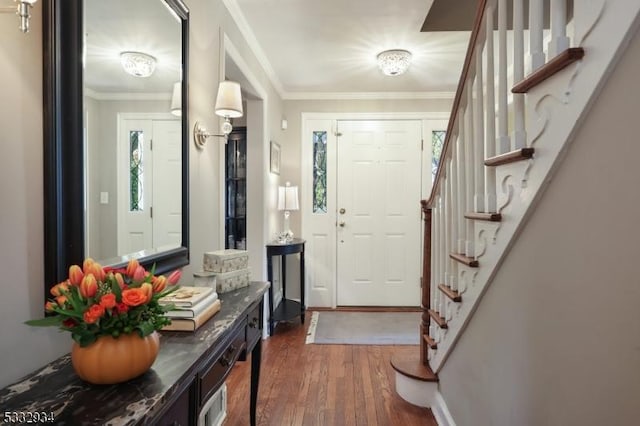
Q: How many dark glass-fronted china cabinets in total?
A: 1